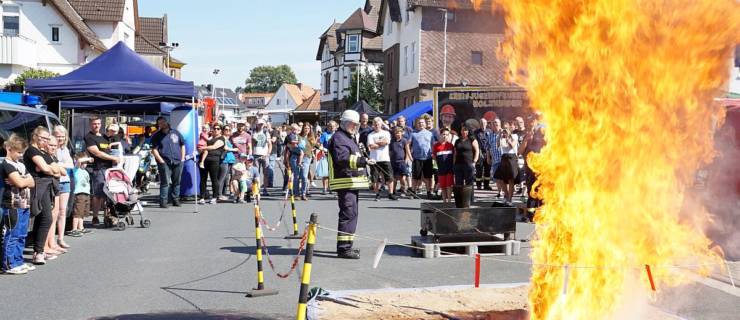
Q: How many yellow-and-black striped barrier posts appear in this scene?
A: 3